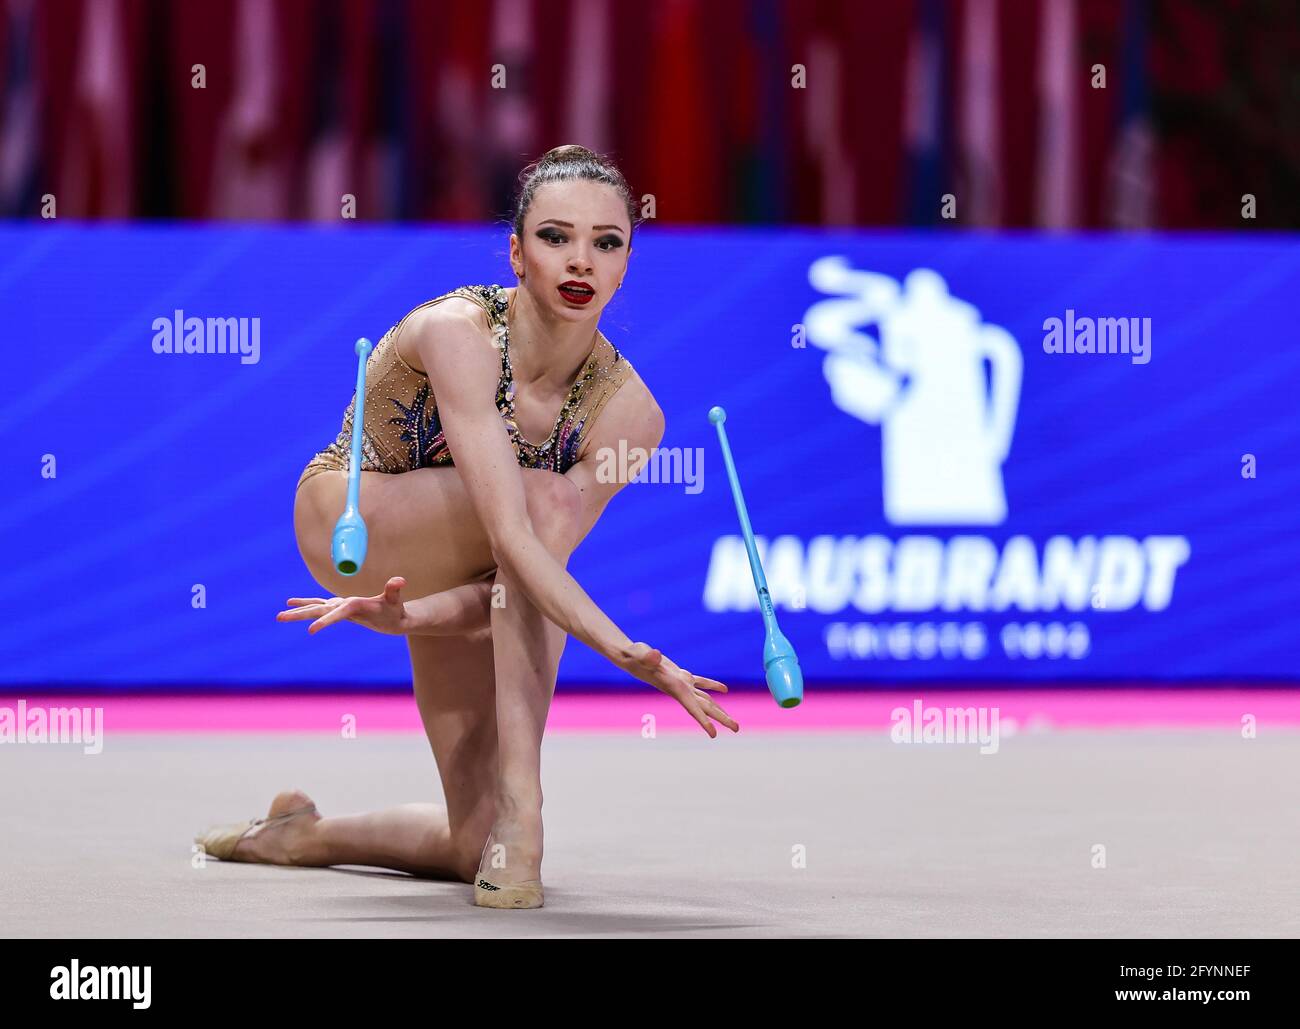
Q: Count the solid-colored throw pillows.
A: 0